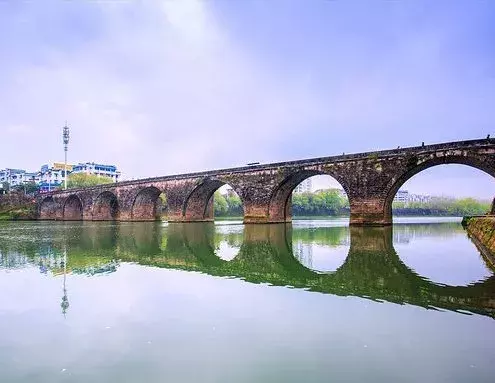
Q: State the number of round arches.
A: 7